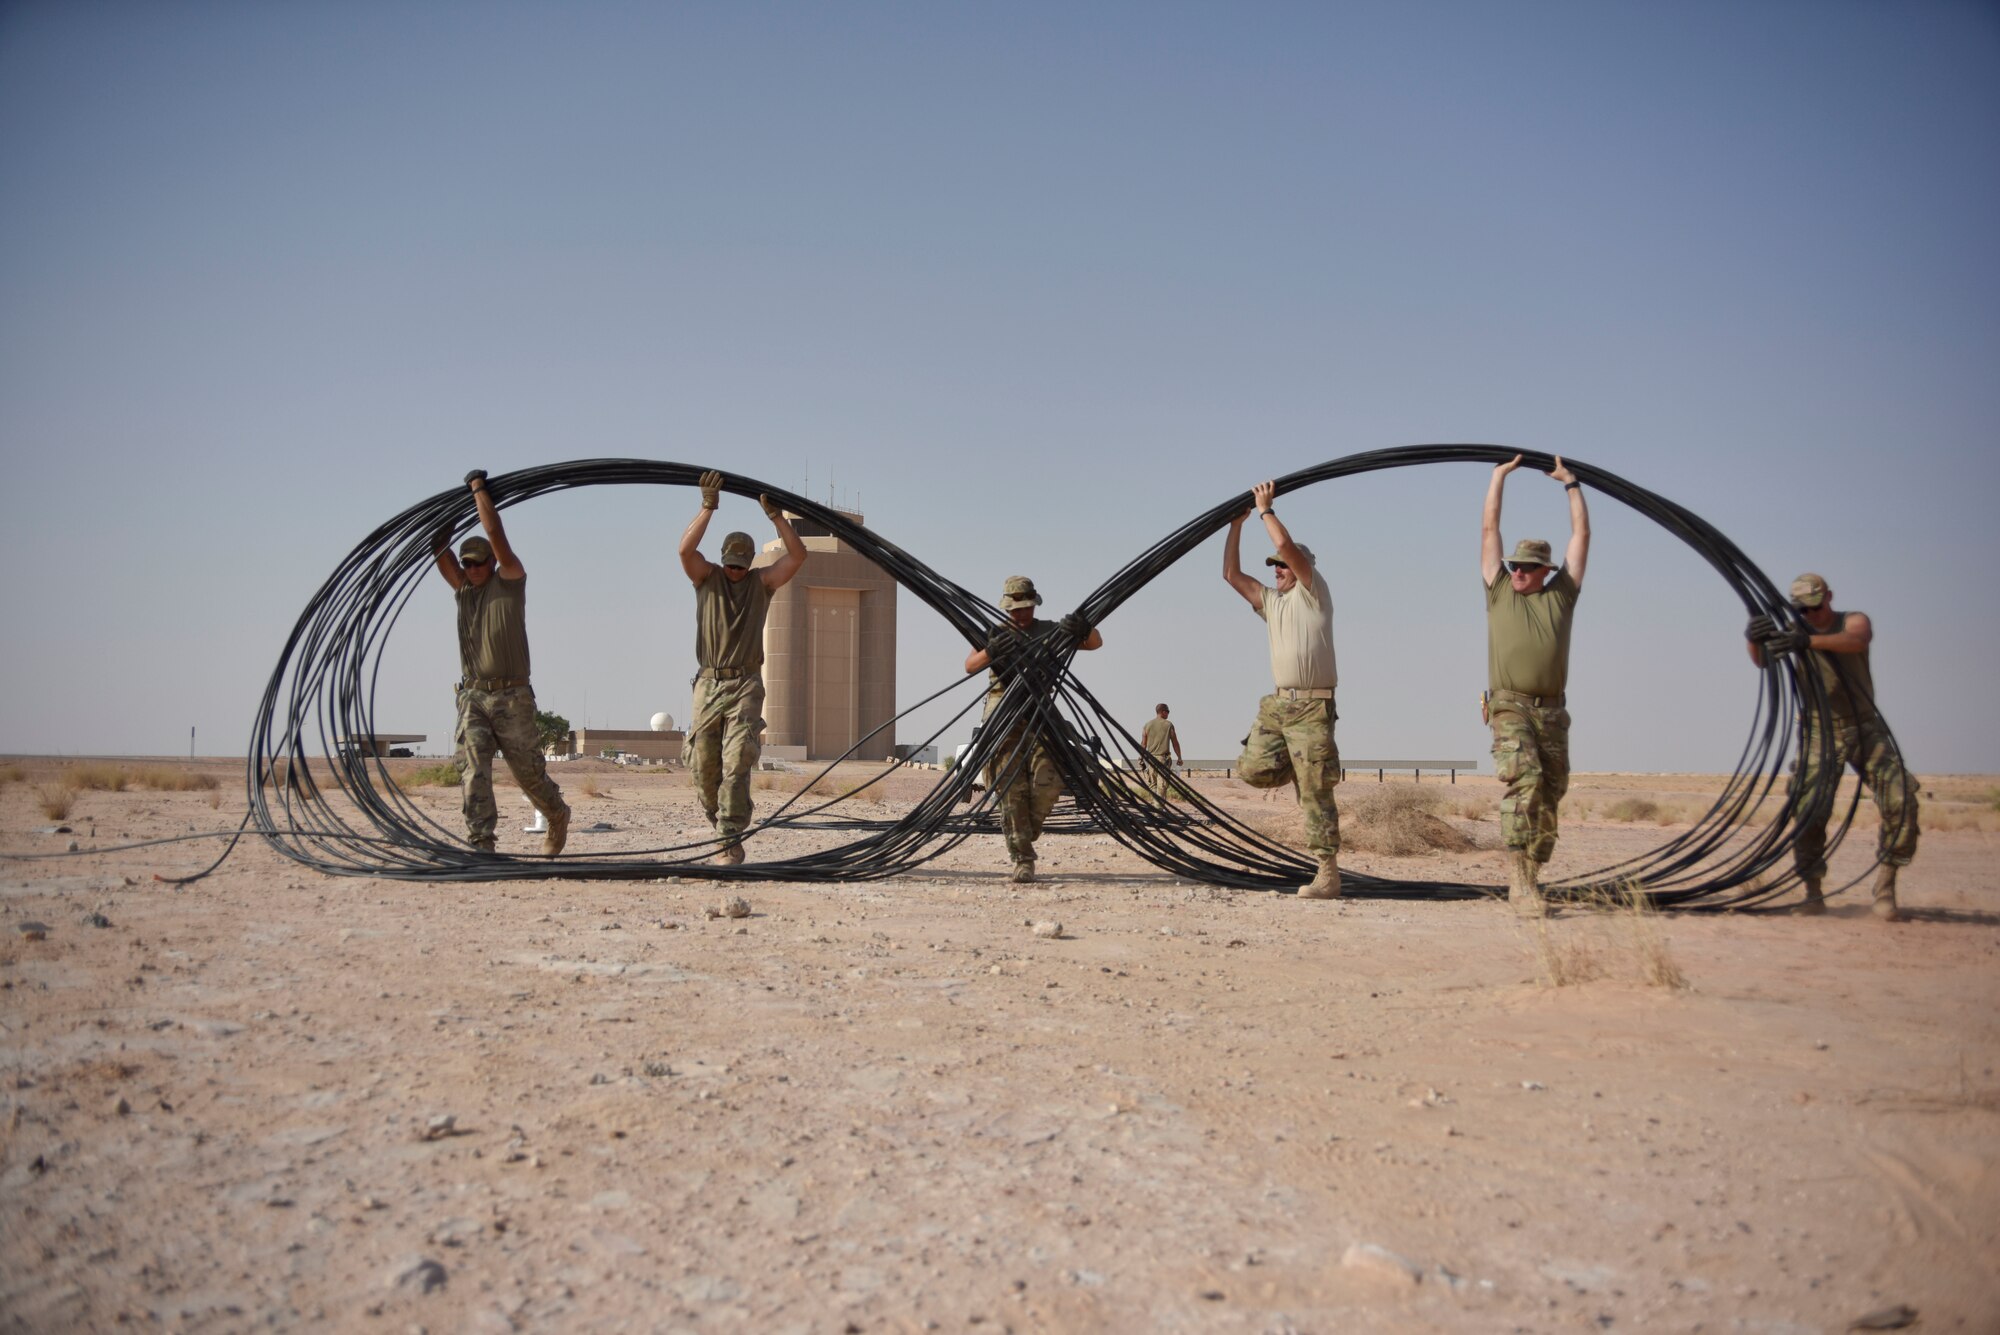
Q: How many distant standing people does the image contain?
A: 1